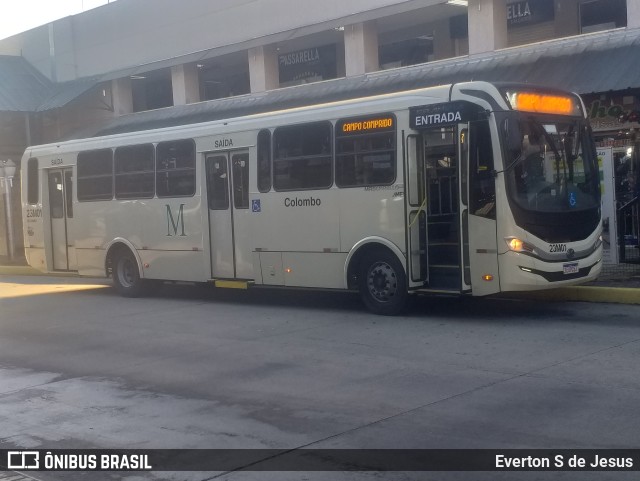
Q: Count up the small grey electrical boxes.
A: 0